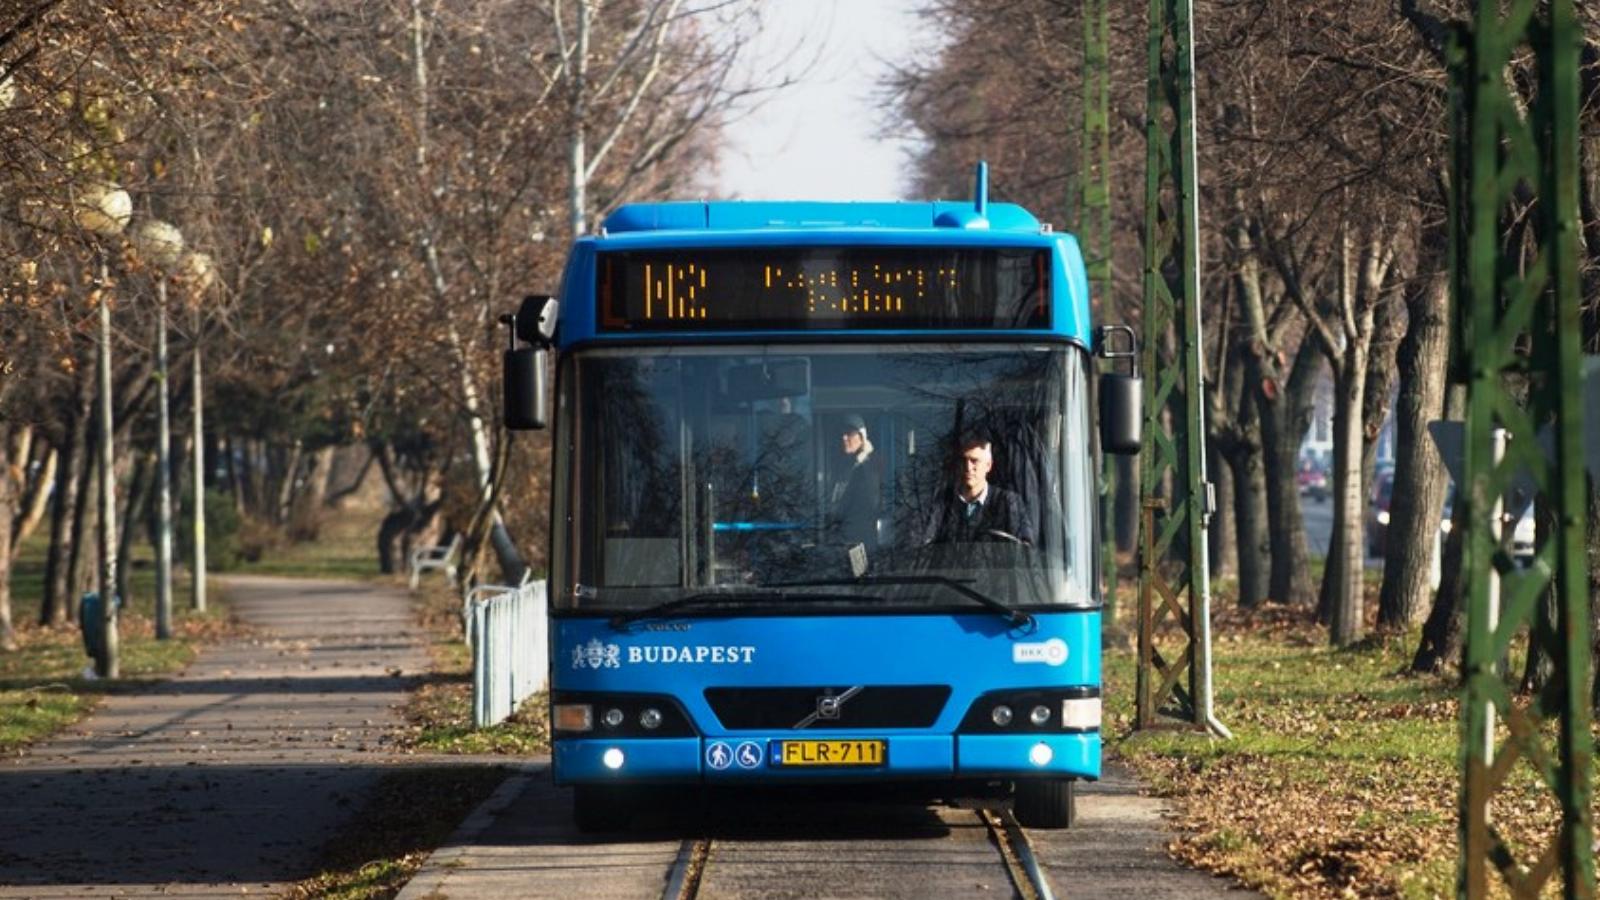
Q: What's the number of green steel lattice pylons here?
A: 3